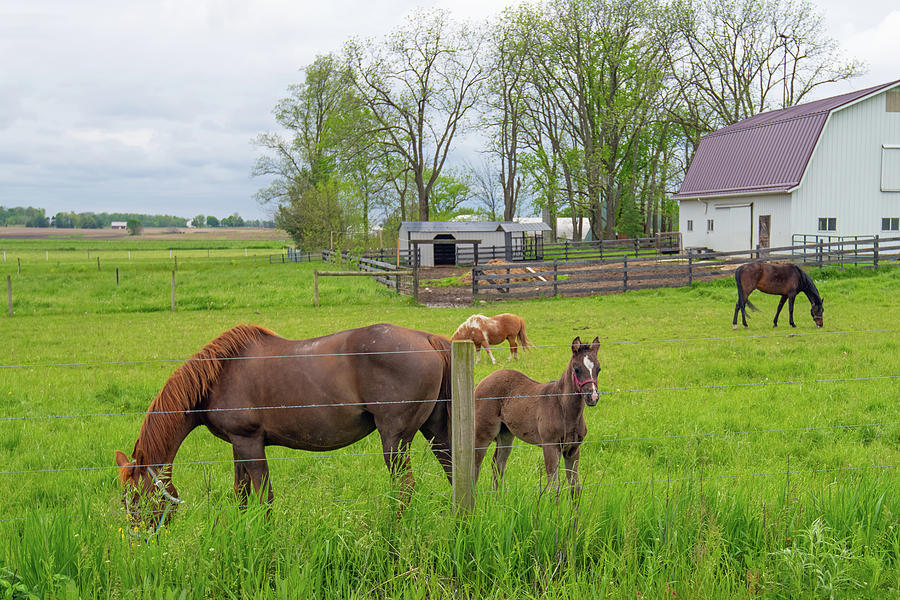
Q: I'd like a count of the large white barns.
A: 1